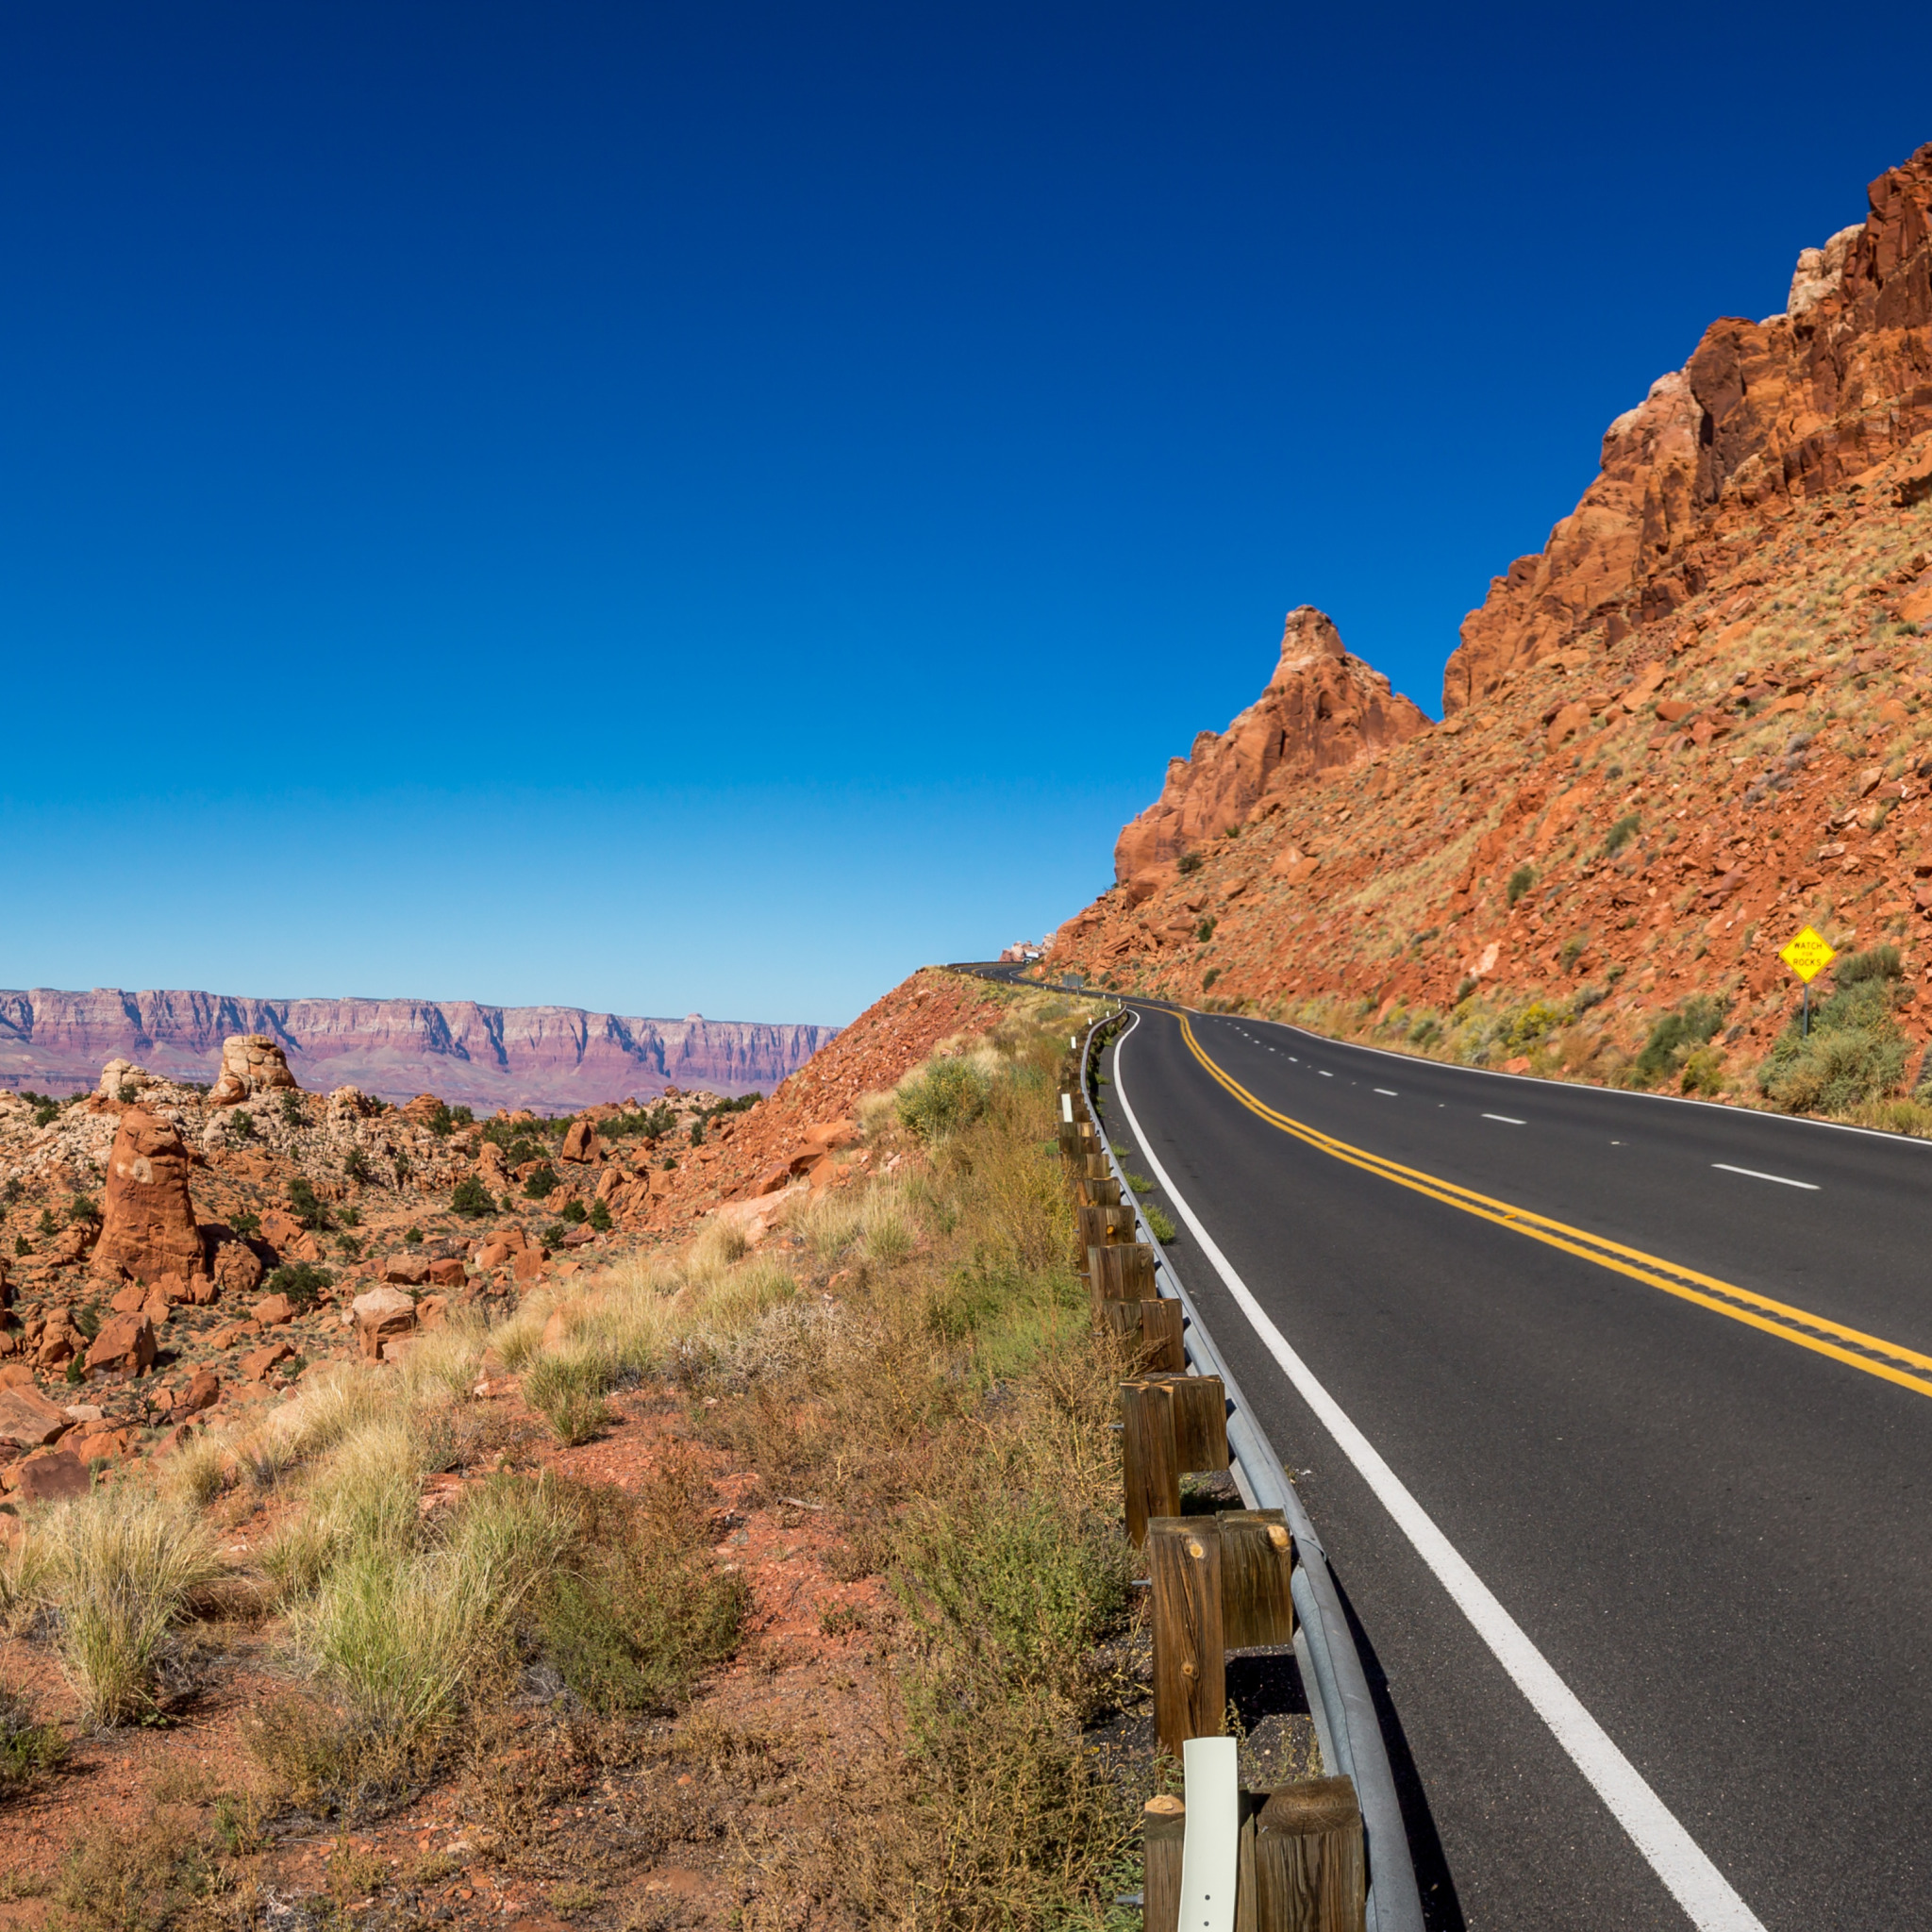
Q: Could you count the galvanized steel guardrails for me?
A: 1